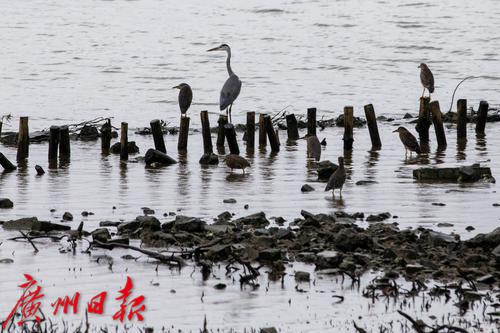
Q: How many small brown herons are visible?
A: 6